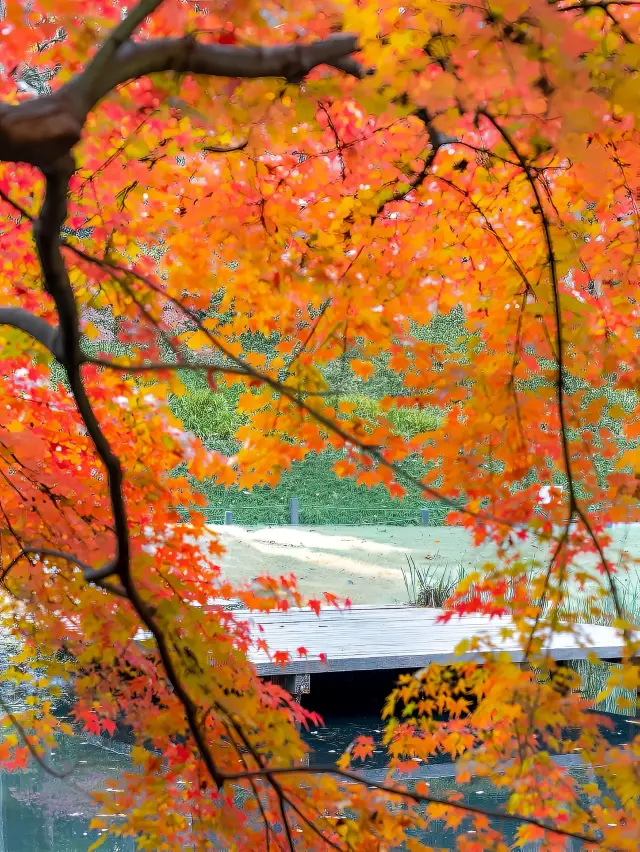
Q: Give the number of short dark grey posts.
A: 3